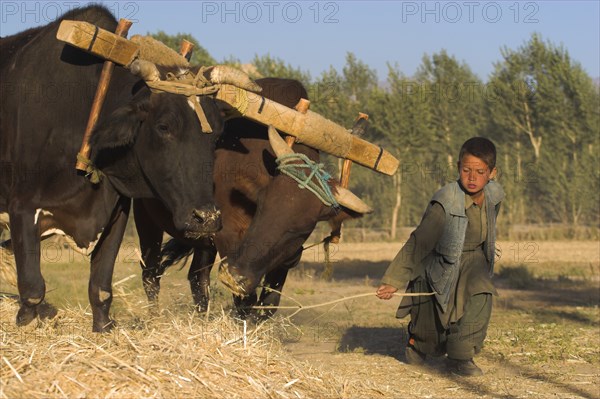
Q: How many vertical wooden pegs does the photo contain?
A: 4